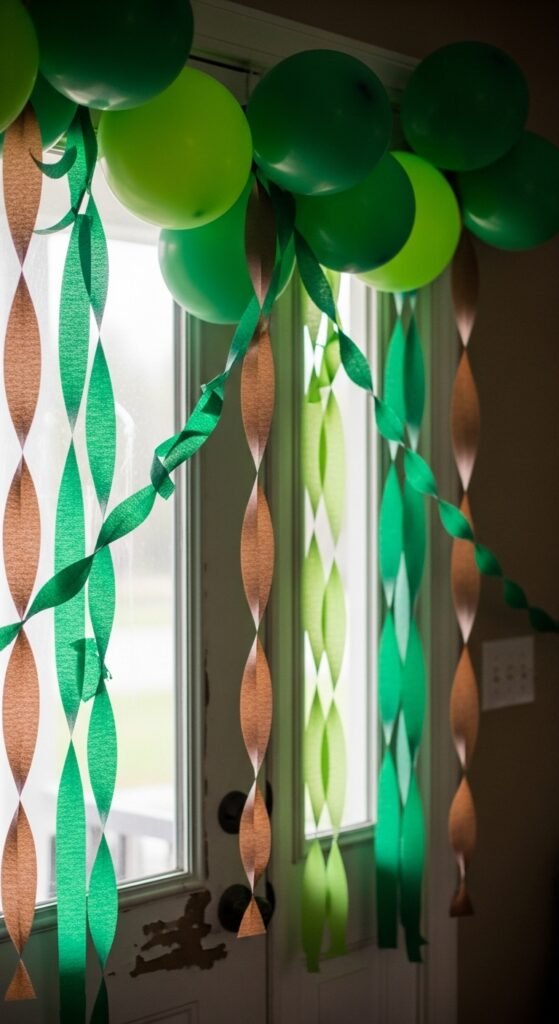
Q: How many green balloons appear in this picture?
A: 10